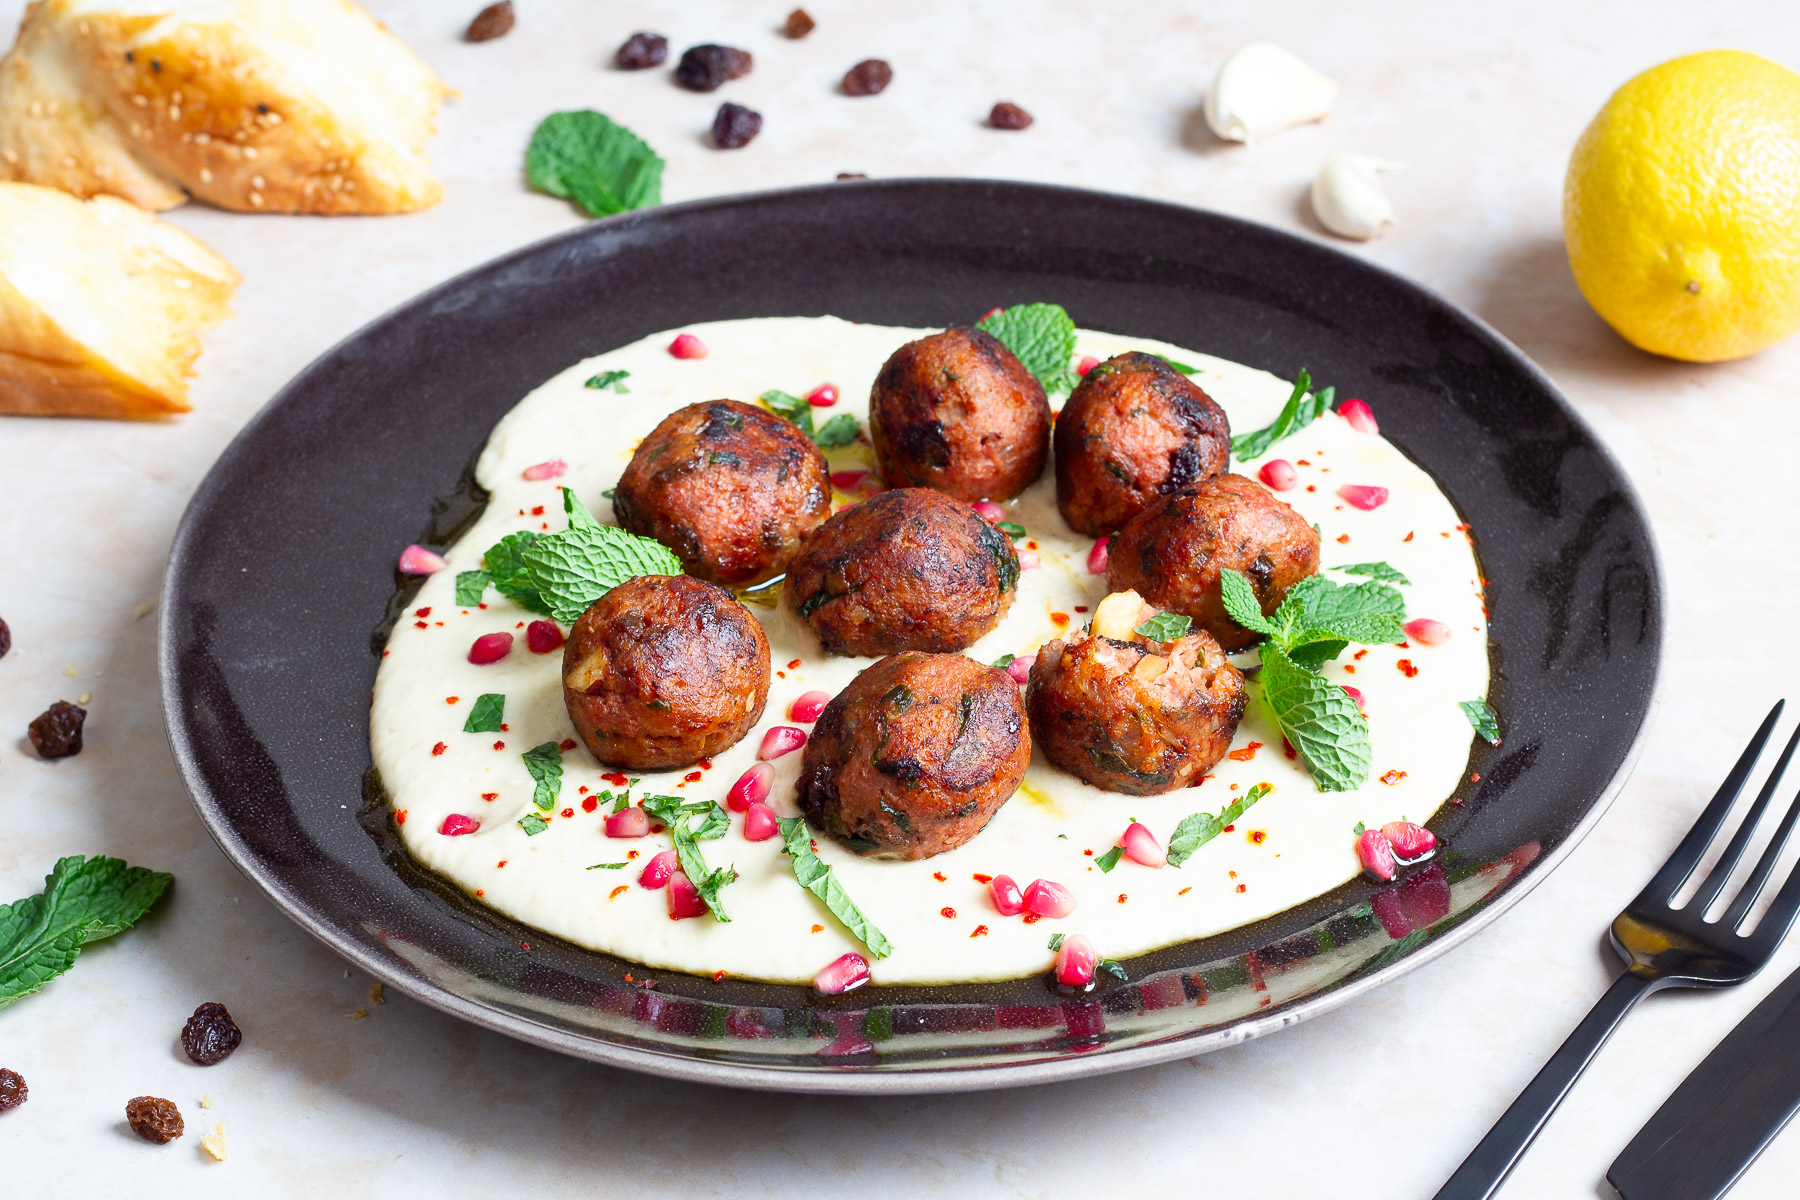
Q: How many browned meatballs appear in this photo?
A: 8